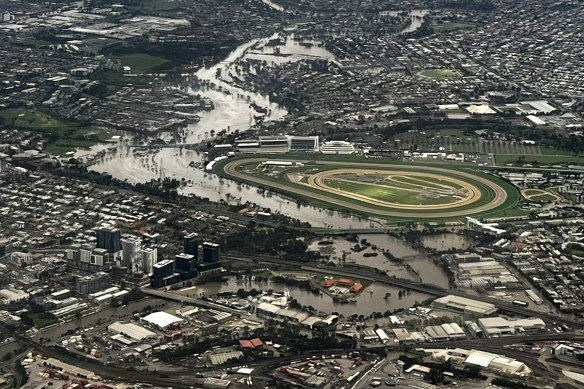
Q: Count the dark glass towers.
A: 5